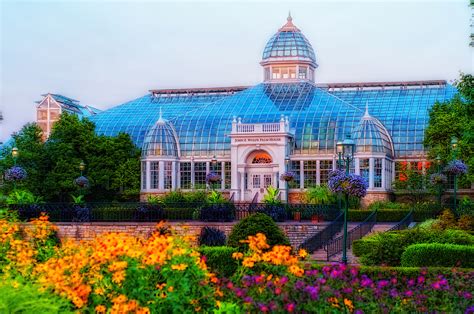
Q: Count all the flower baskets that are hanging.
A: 7